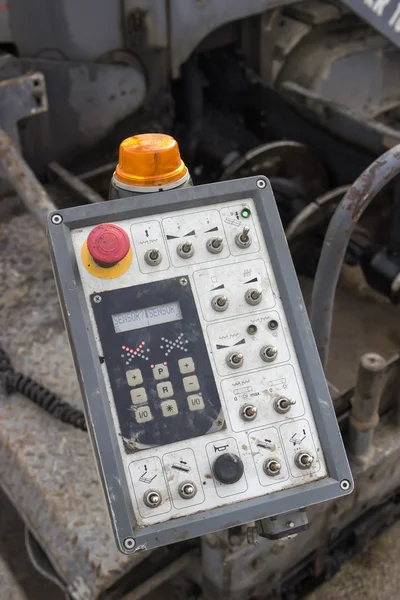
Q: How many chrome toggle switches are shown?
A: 14